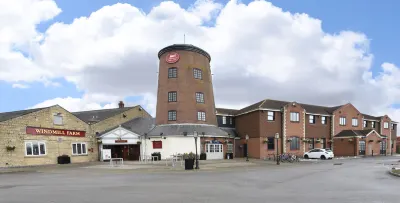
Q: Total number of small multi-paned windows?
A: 6